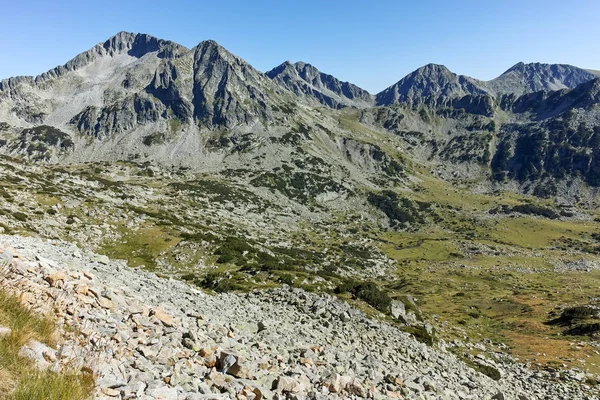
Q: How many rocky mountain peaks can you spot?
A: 5